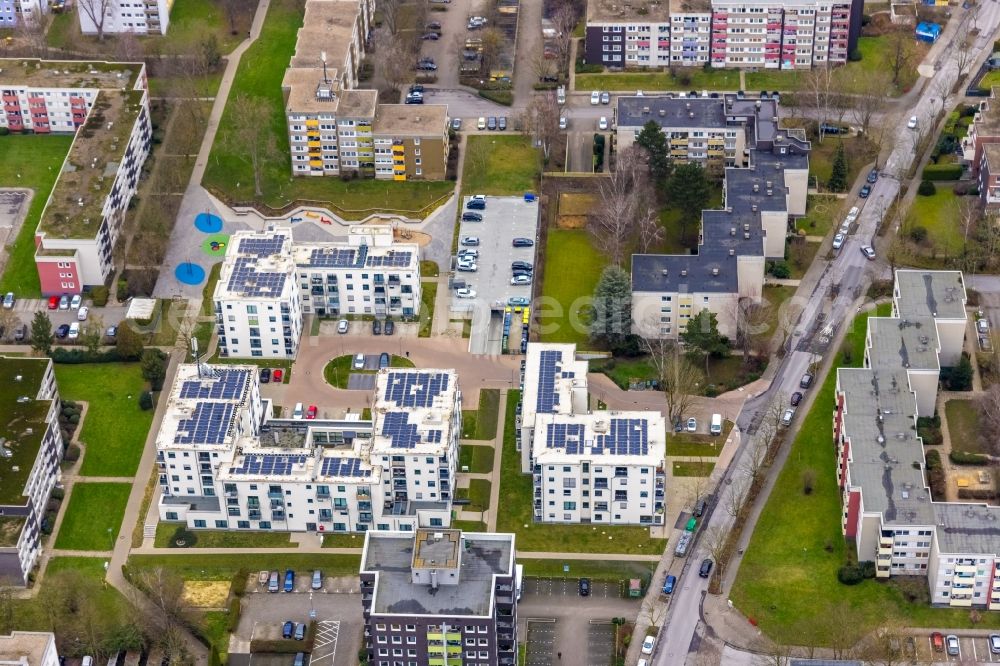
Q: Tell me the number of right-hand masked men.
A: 0